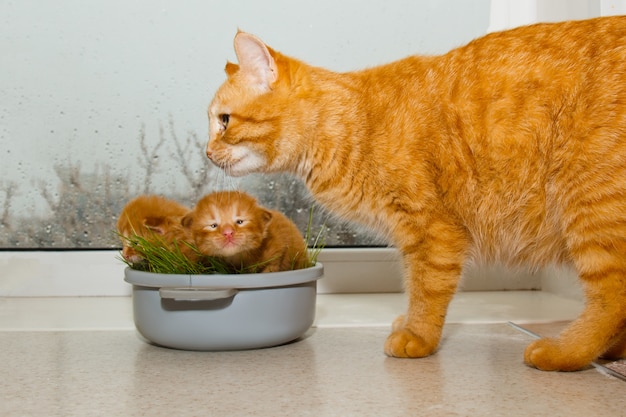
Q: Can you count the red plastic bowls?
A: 0